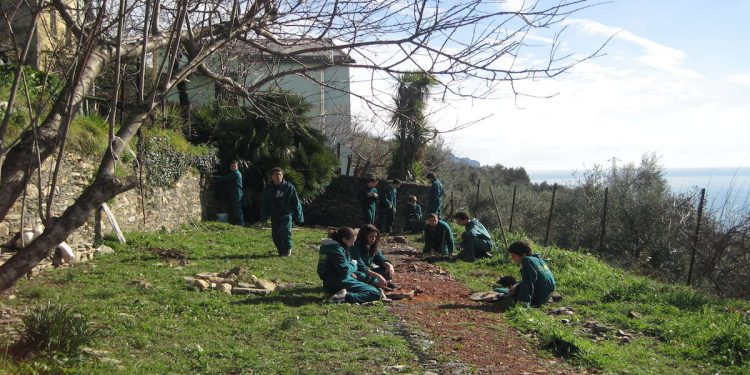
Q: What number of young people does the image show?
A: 11